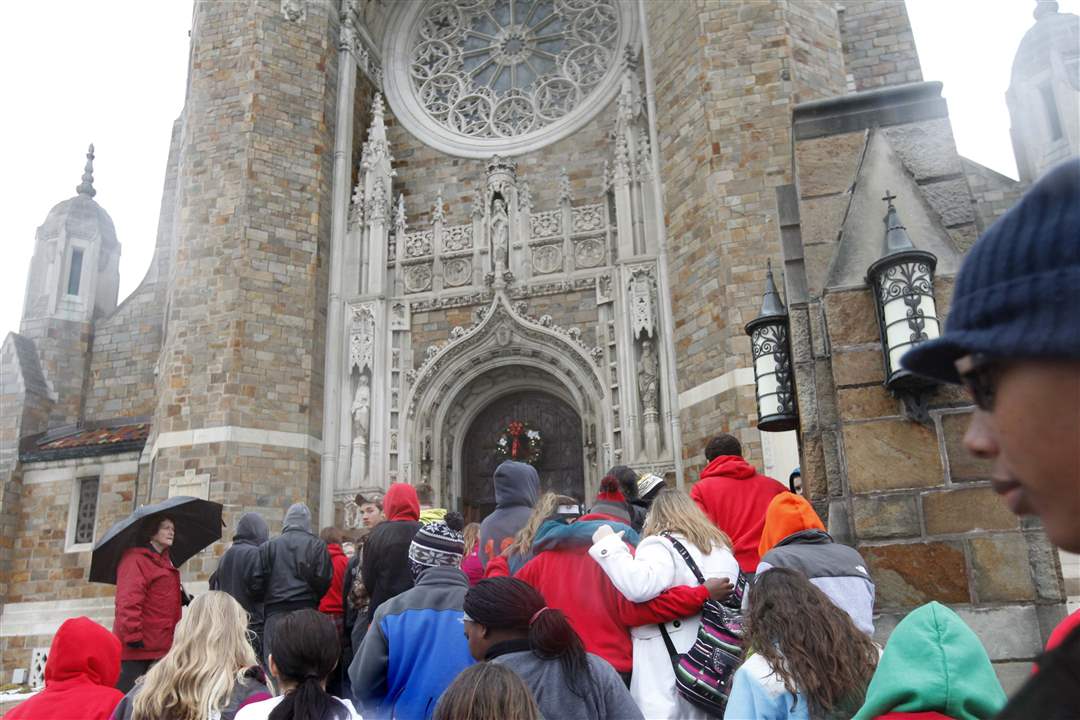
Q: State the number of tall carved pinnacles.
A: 2